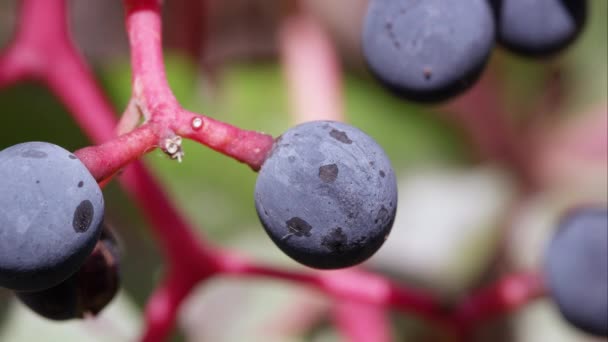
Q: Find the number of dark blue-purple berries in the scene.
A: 6